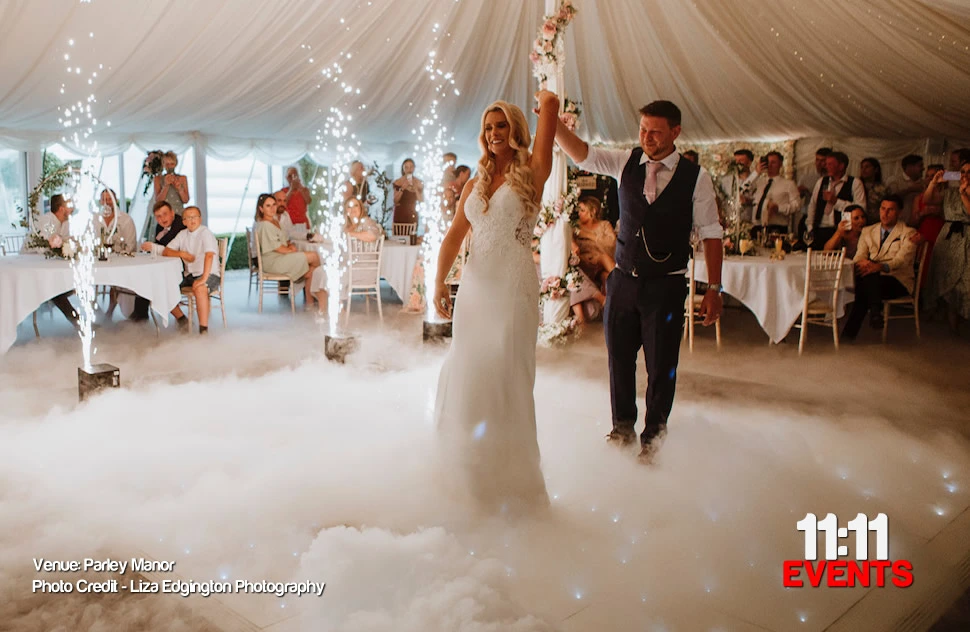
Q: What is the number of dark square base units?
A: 3